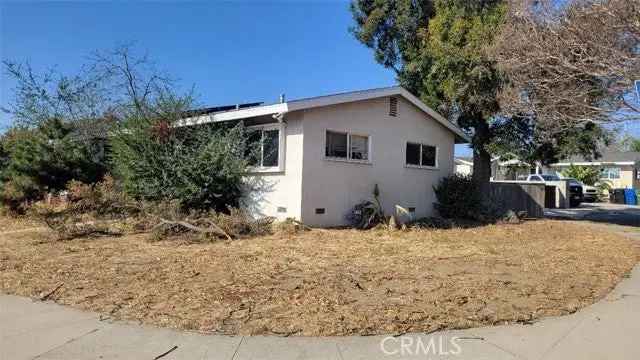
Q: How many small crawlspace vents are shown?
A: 3